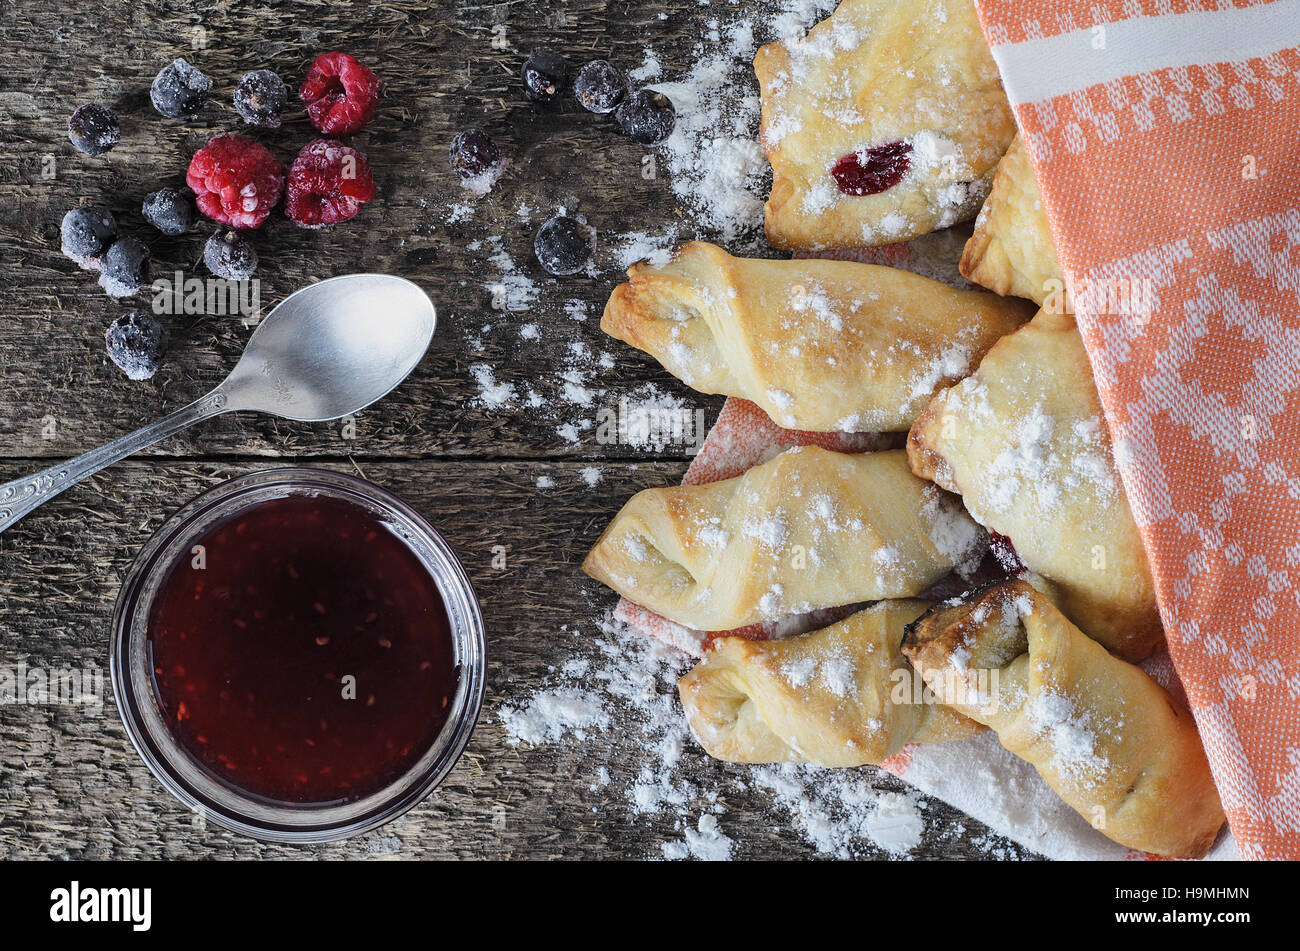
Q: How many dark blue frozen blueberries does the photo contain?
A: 13